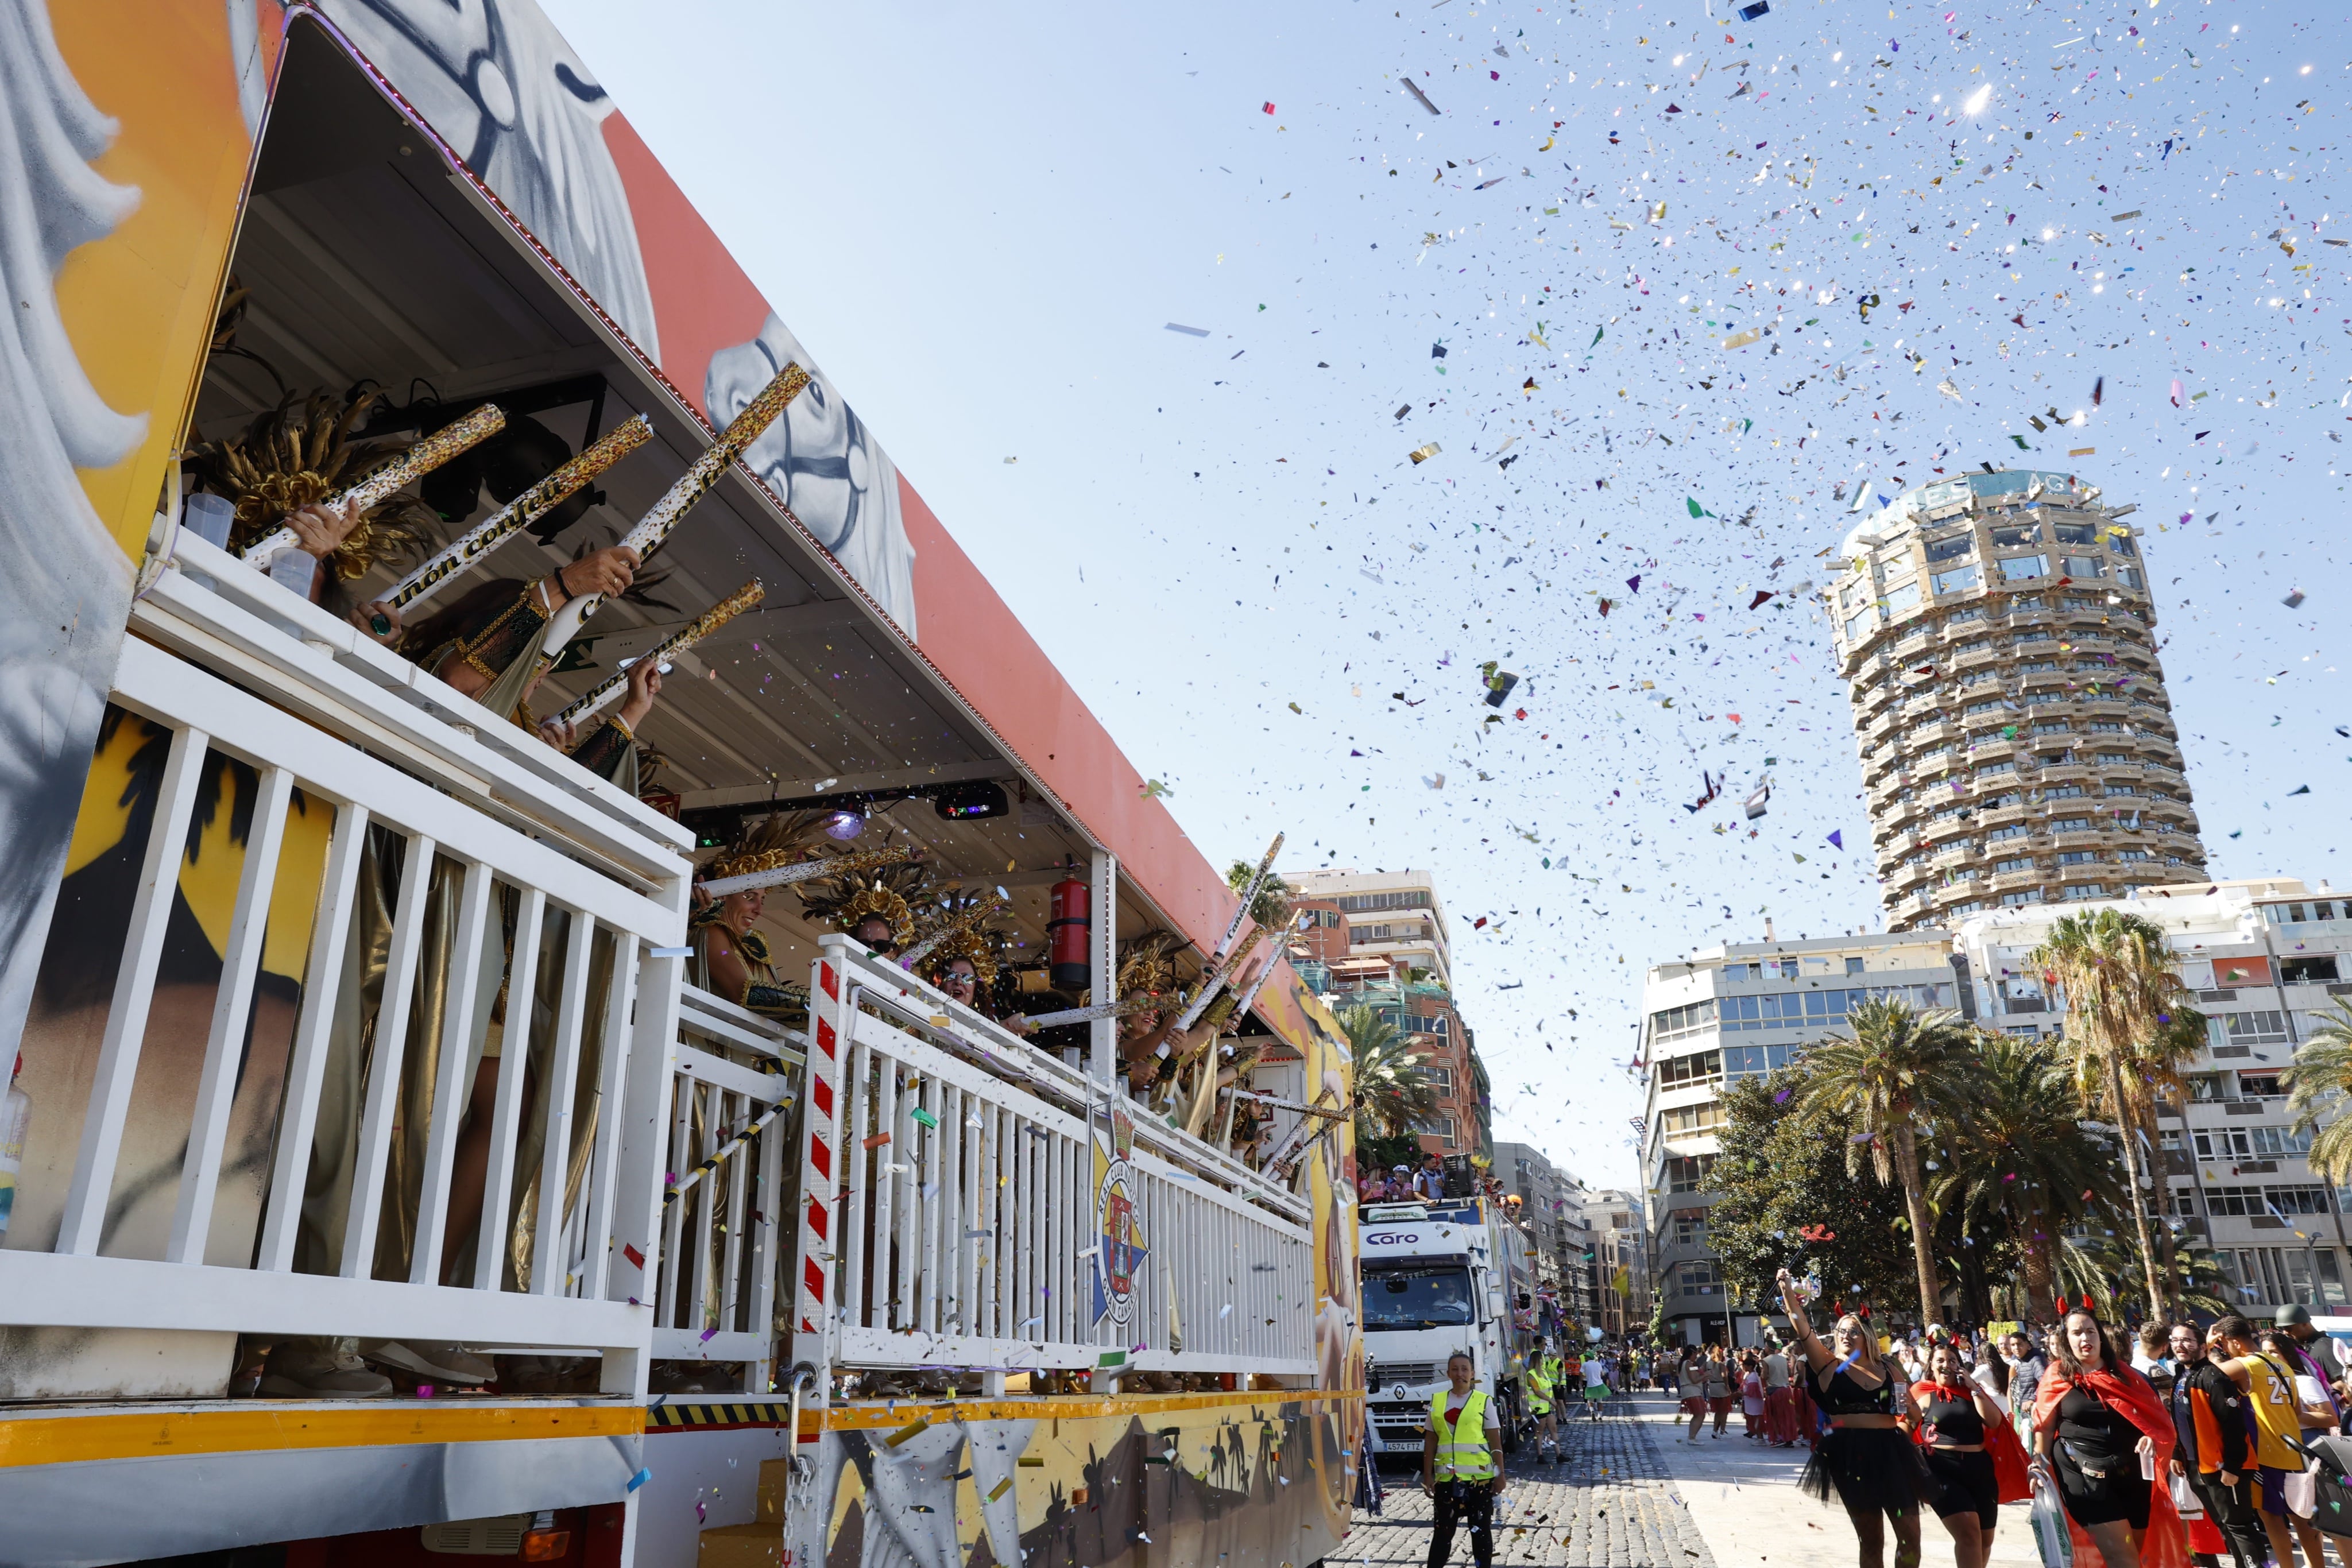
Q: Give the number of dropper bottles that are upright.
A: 0